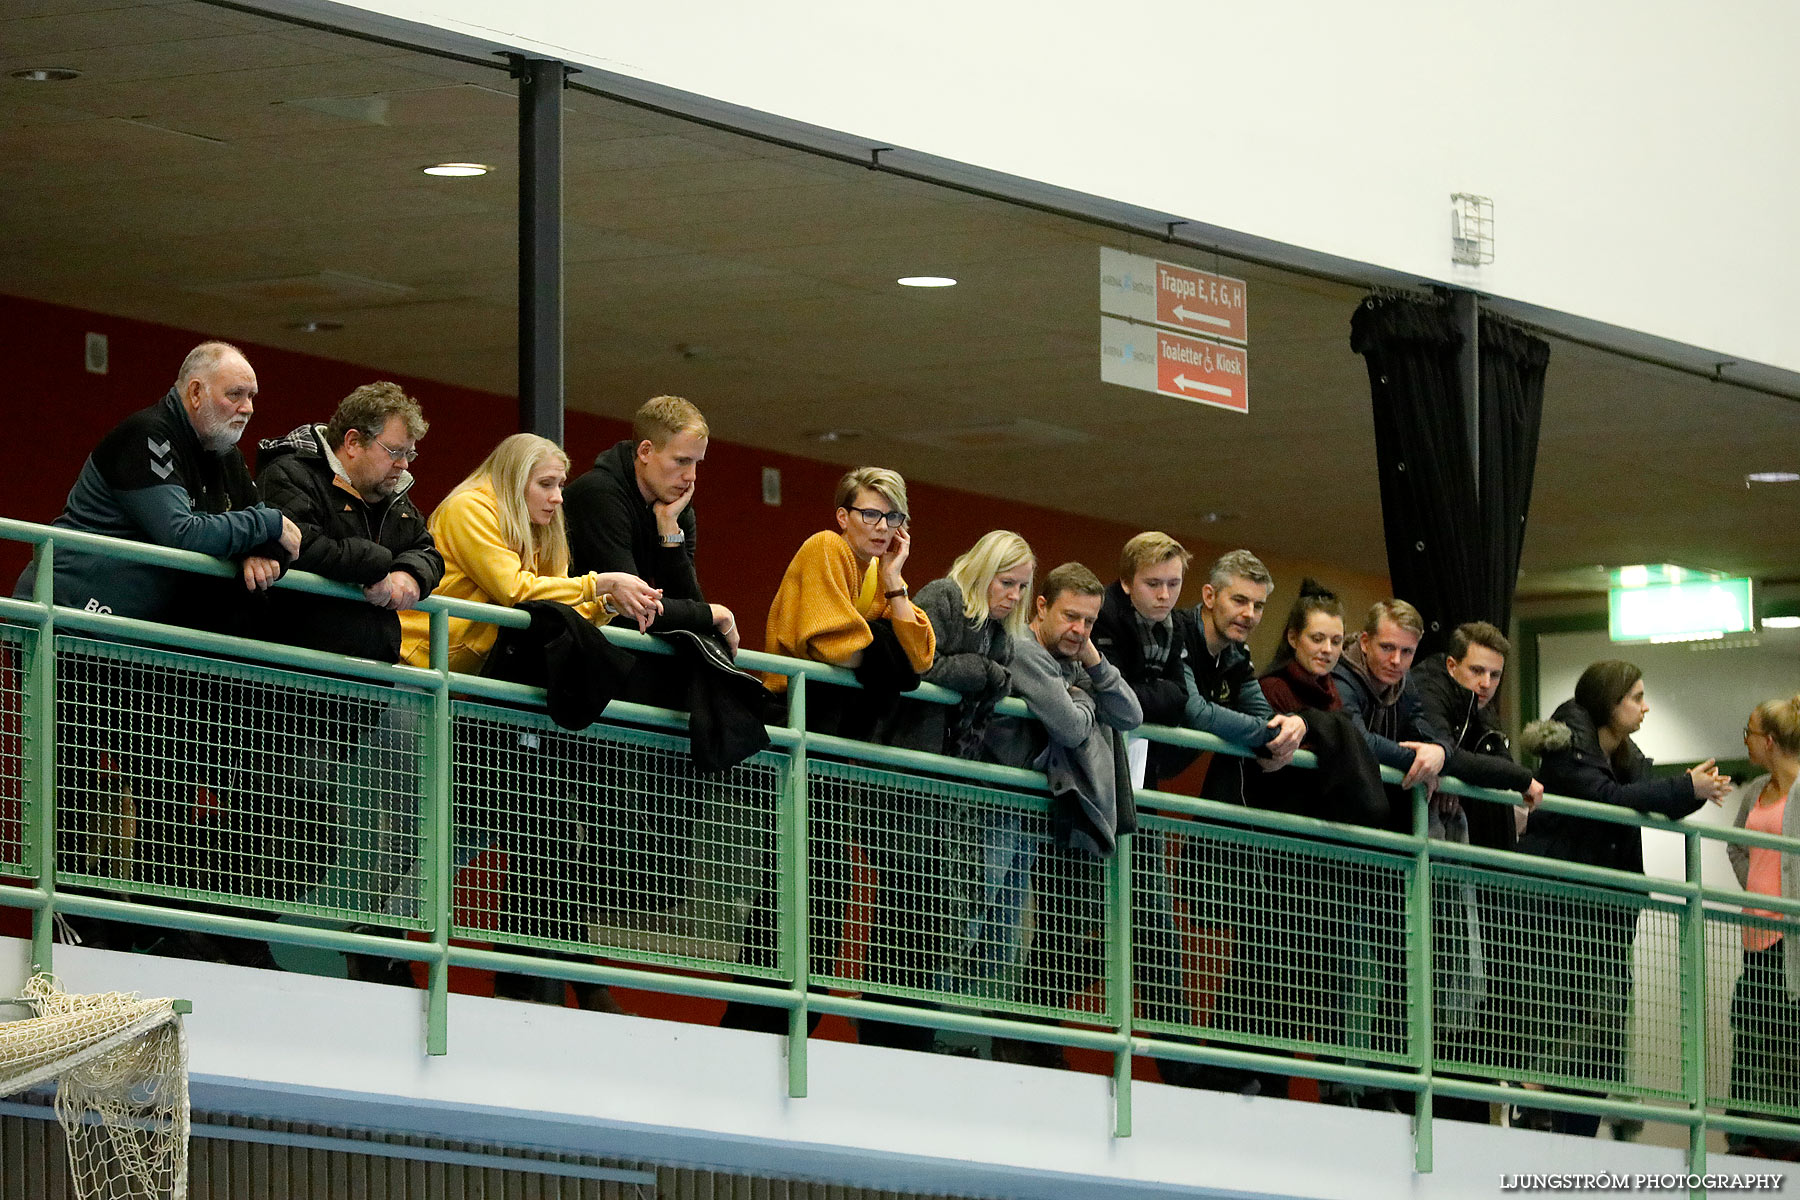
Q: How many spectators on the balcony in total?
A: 14